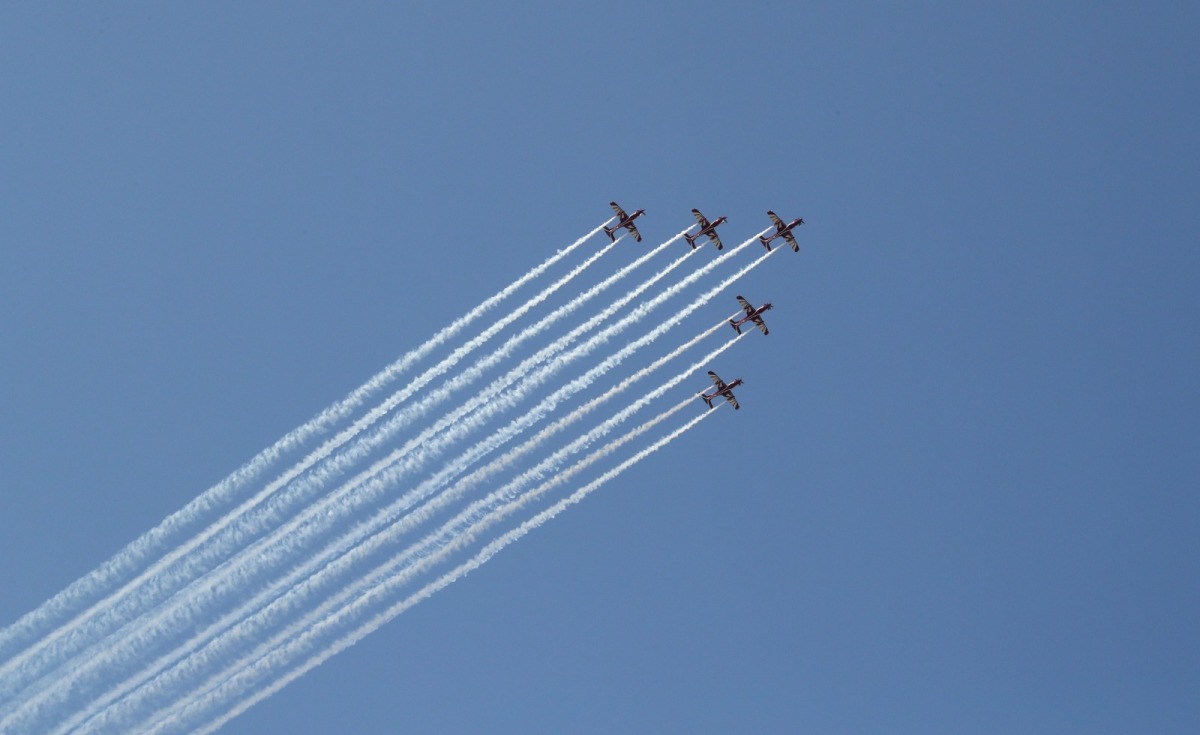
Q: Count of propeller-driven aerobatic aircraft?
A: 5